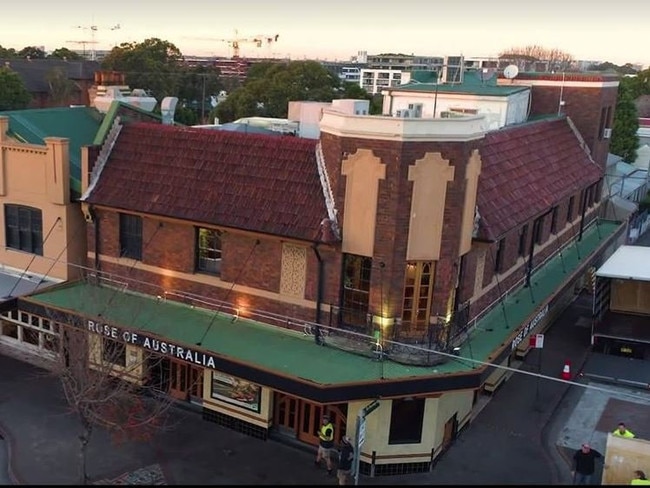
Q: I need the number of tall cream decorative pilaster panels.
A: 3